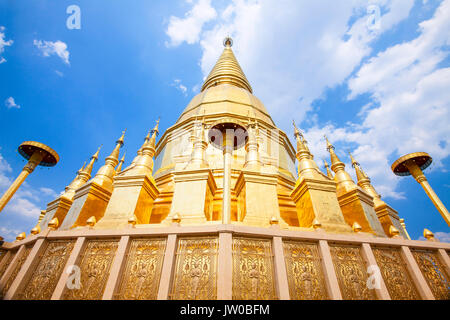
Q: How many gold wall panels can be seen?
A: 11